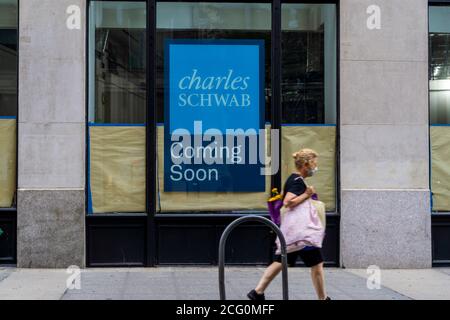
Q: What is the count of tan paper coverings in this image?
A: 5